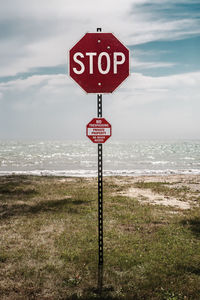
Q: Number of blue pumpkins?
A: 0